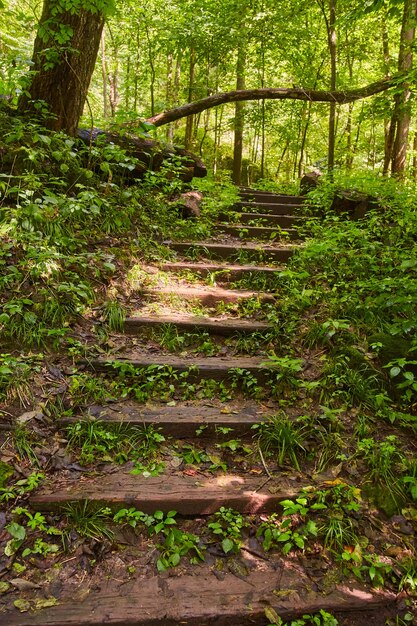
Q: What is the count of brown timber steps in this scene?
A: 13